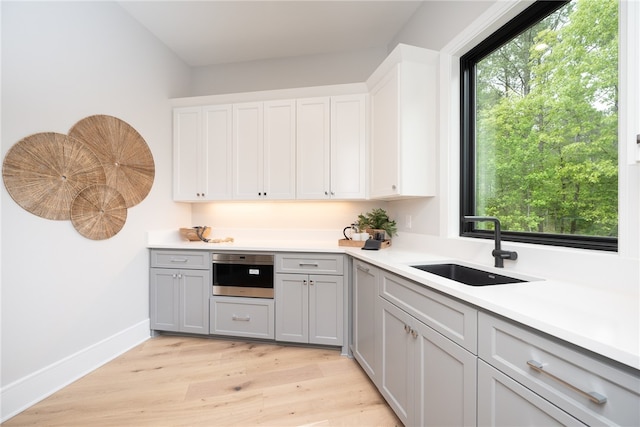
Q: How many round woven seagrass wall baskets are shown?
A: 3